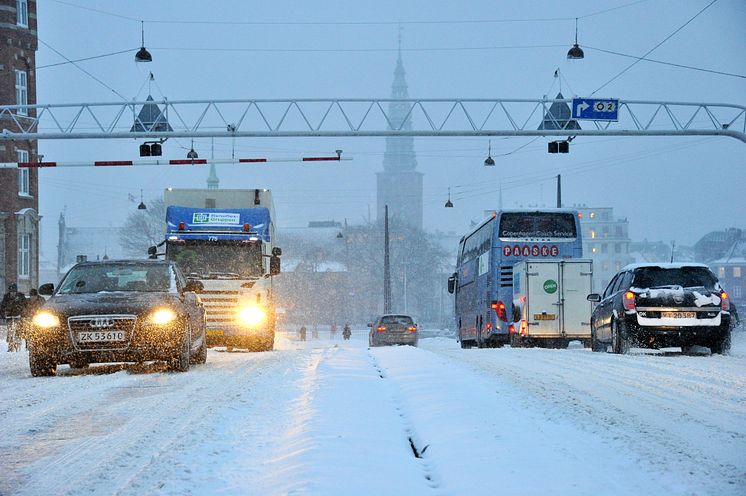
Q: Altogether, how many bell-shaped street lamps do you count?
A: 6